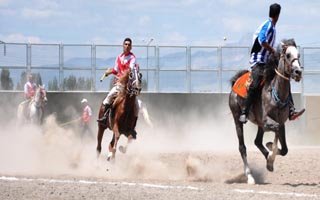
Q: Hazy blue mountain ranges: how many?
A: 1